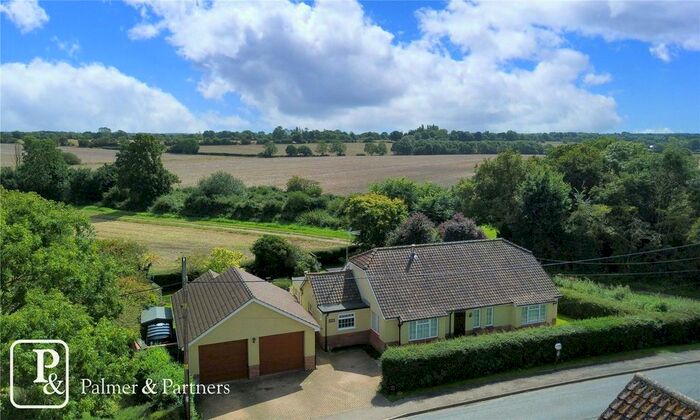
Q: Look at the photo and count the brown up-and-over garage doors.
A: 2